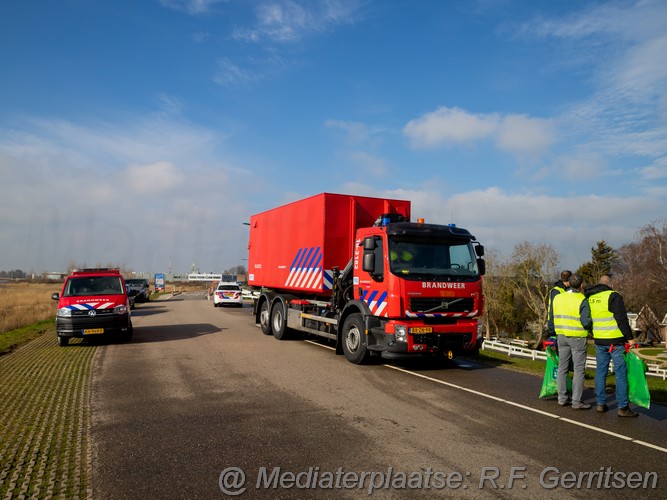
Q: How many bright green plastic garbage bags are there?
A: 2